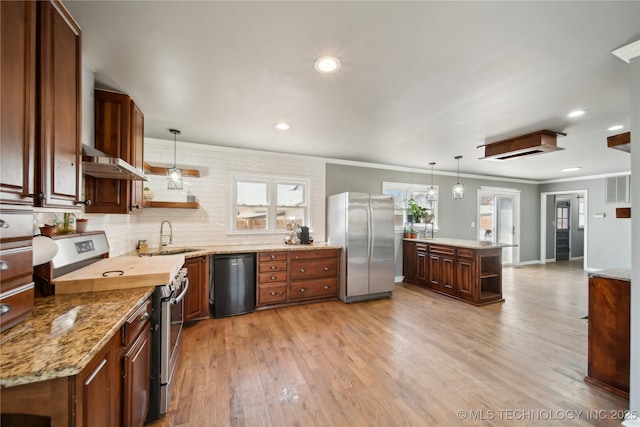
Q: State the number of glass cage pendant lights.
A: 3